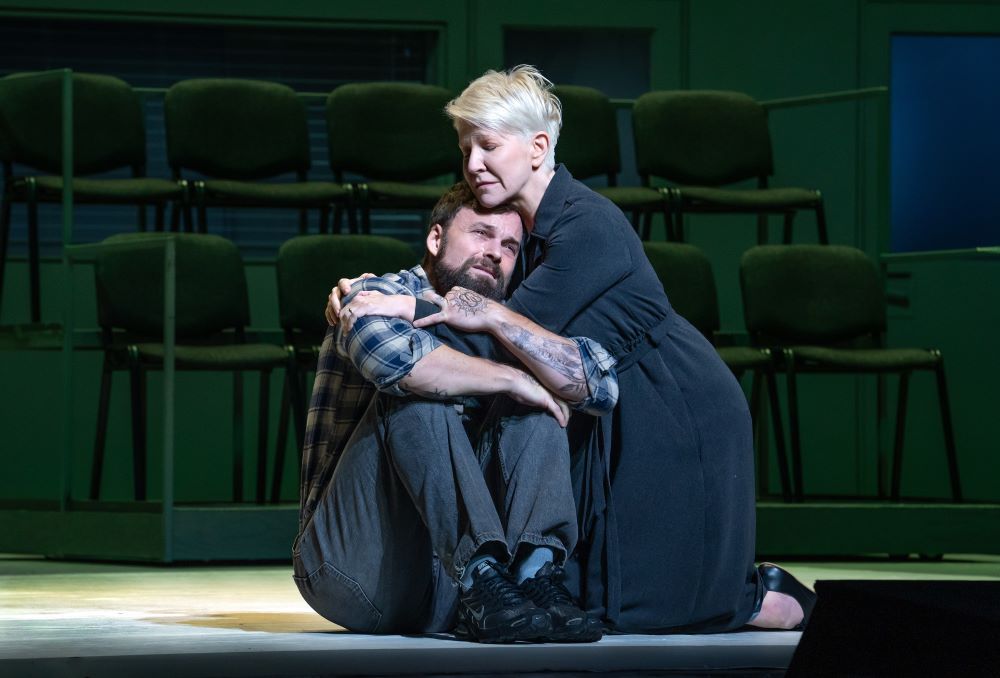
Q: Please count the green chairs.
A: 9